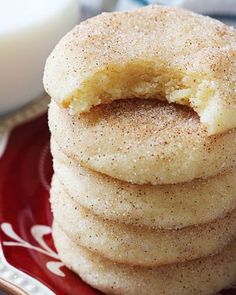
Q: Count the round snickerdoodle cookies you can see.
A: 5